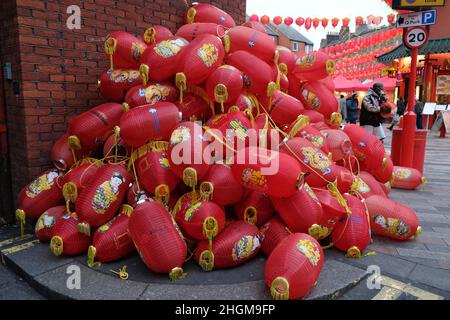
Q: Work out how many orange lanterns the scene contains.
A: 0